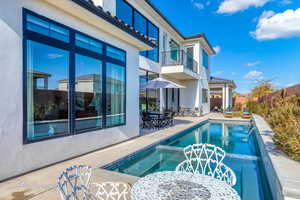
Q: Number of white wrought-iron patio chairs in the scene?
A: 2